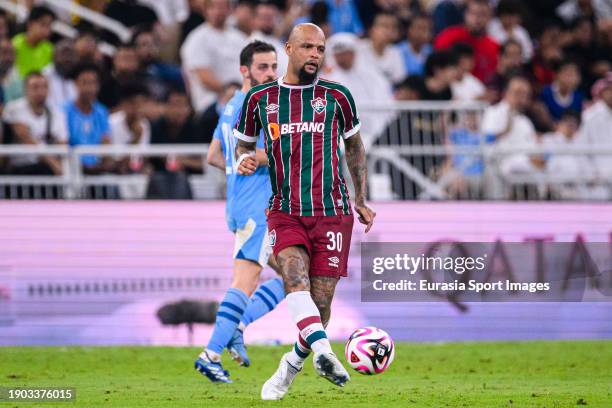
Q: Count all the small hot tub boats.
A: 0